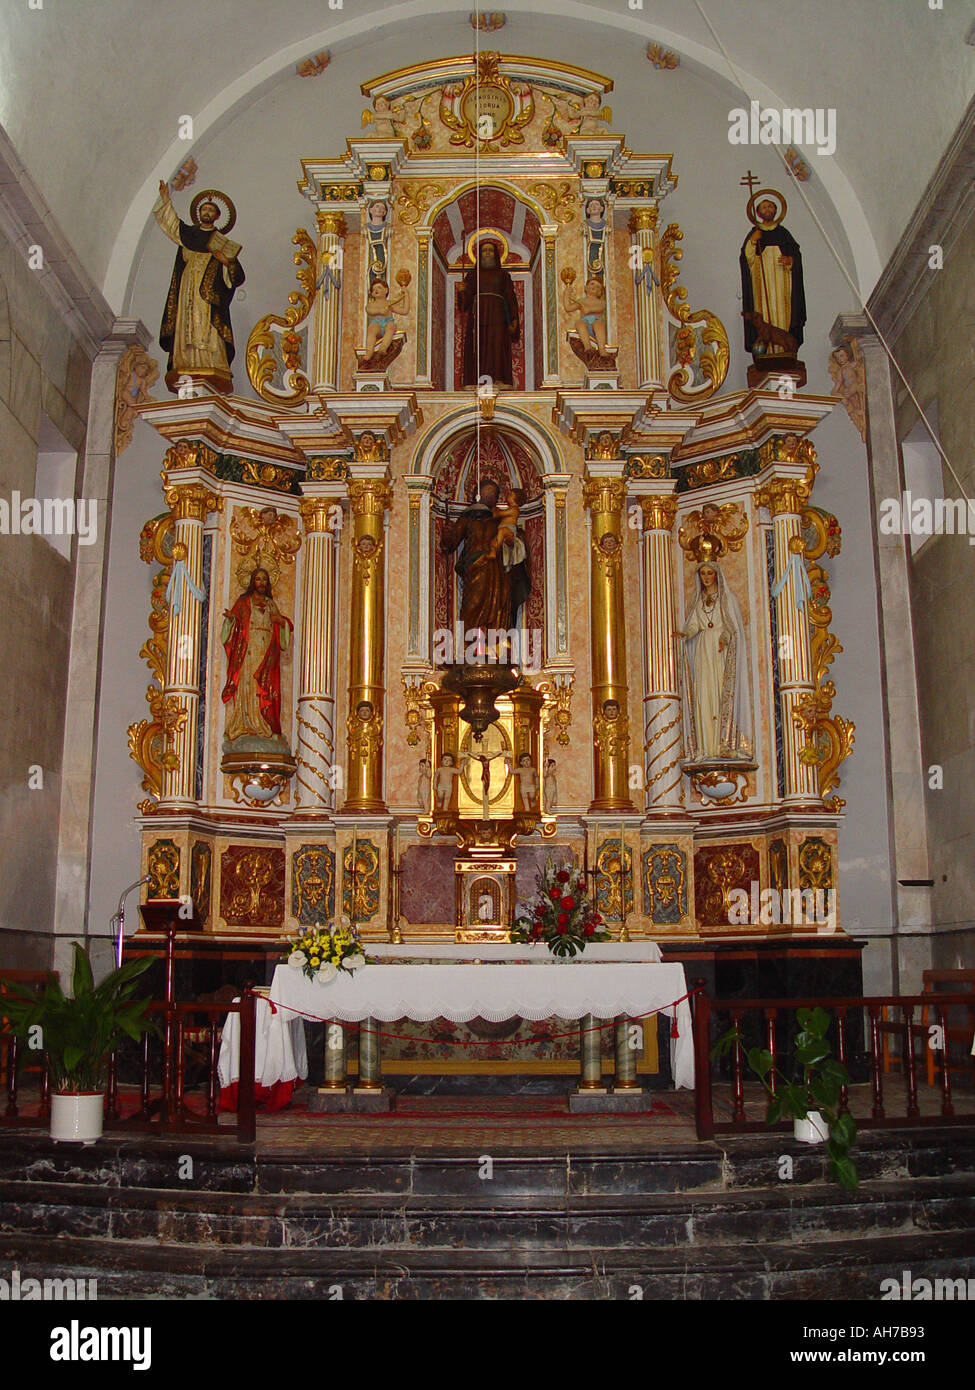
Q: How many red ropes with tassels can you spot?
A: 1